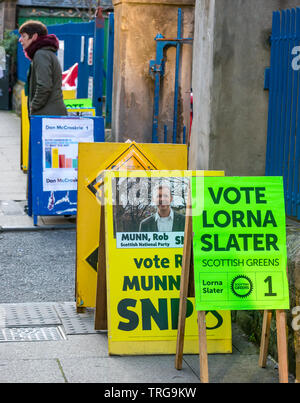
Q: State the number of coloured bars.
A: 5